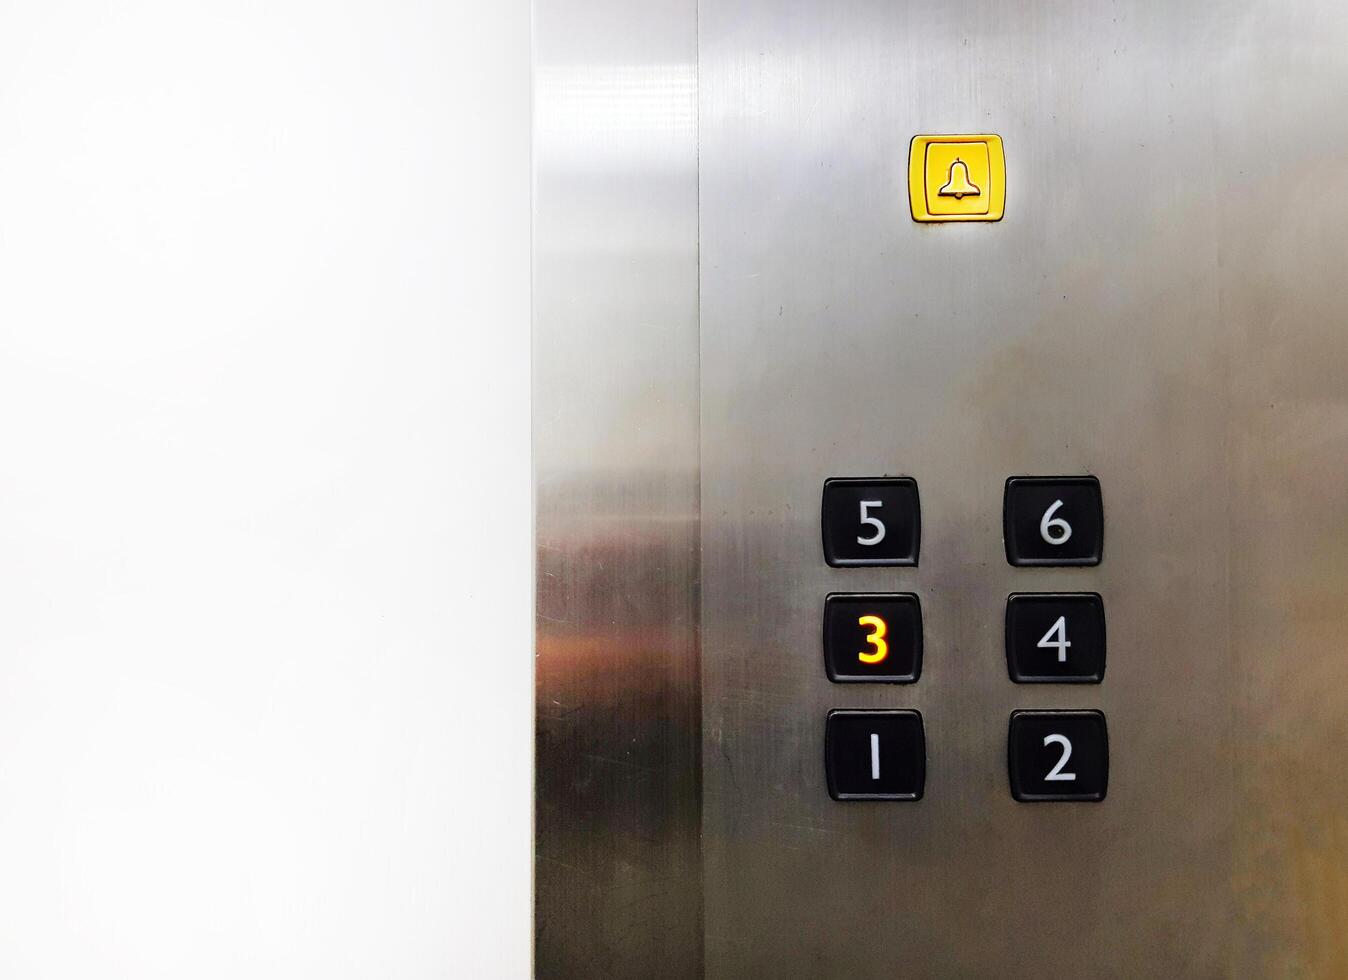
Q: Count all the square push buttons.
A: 7